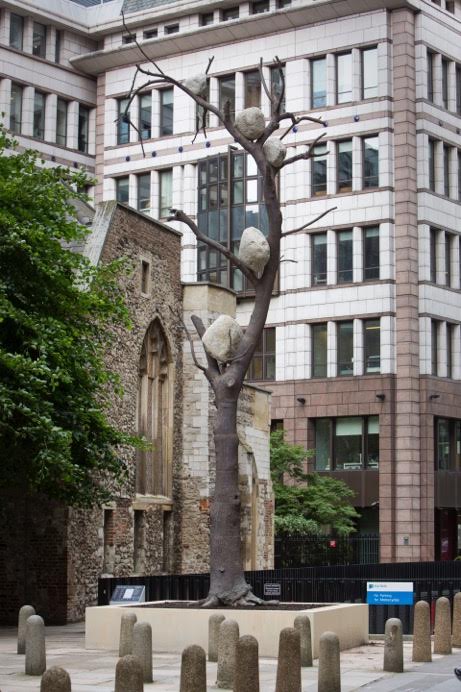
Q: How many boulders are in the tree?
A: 5